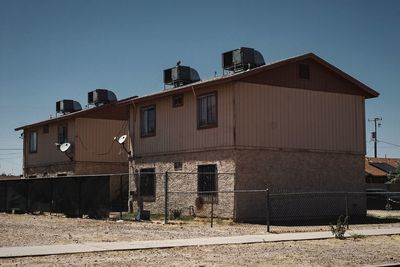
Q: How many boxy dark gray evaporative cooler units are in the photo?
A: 4